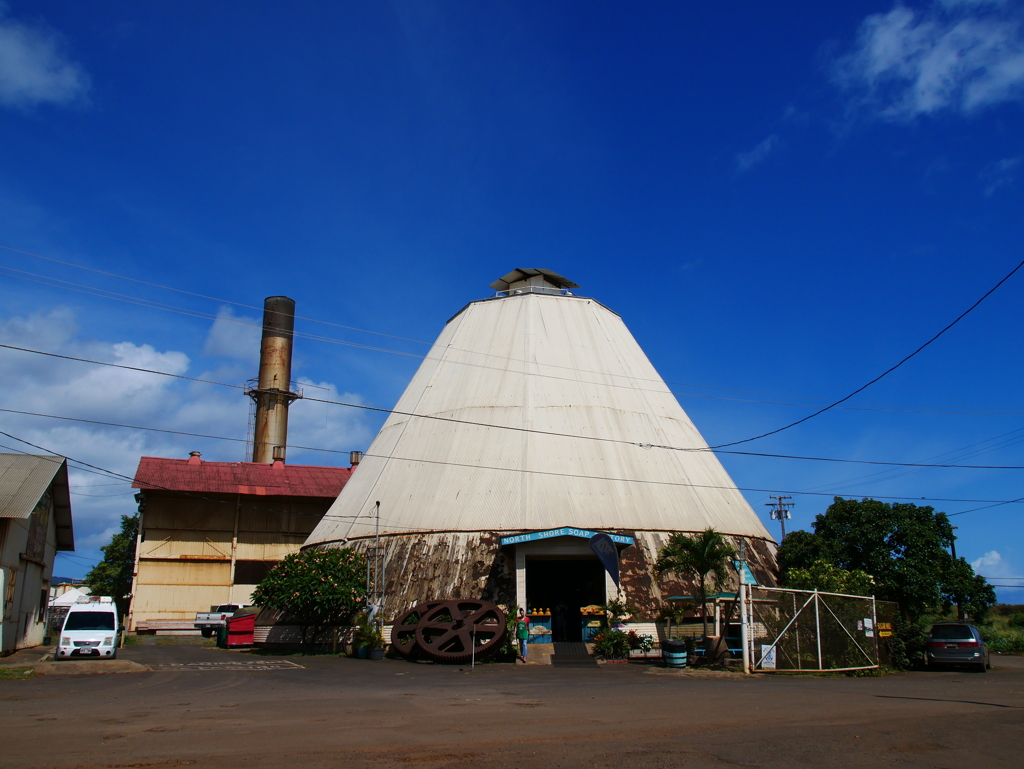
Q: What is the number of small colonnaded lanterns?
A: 0